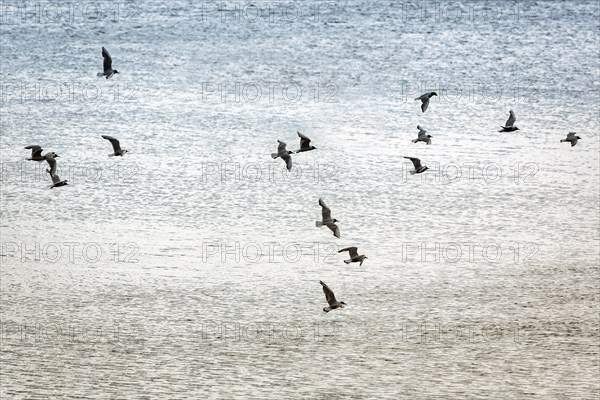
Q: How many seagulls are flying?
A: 15